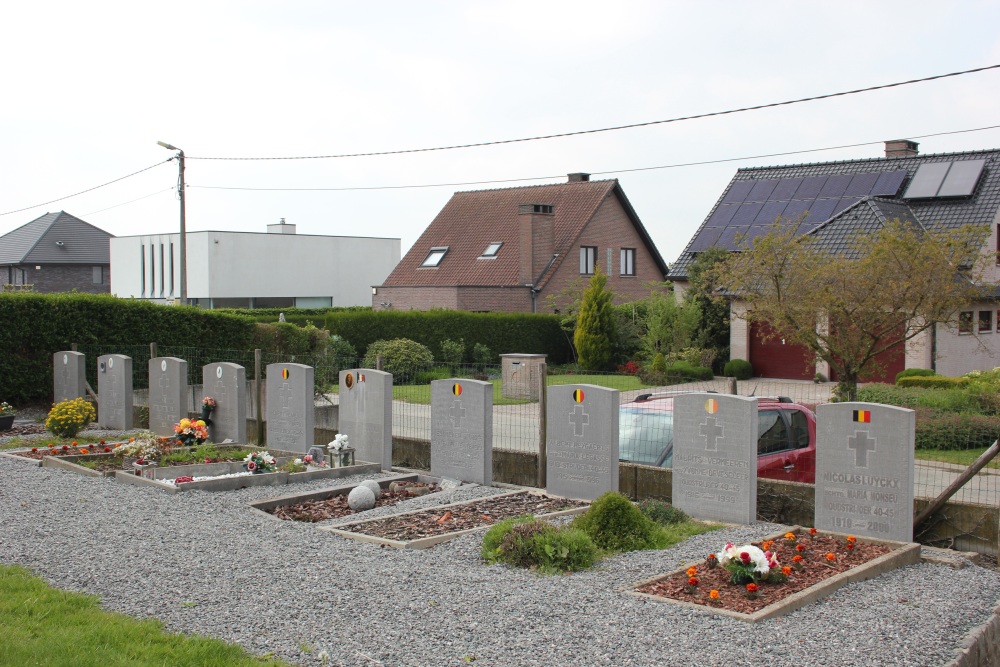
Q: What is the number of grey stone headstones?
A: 10